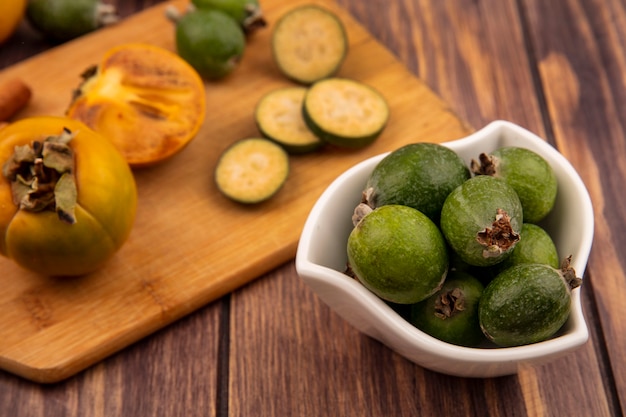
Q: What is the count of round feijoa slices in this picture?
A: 4